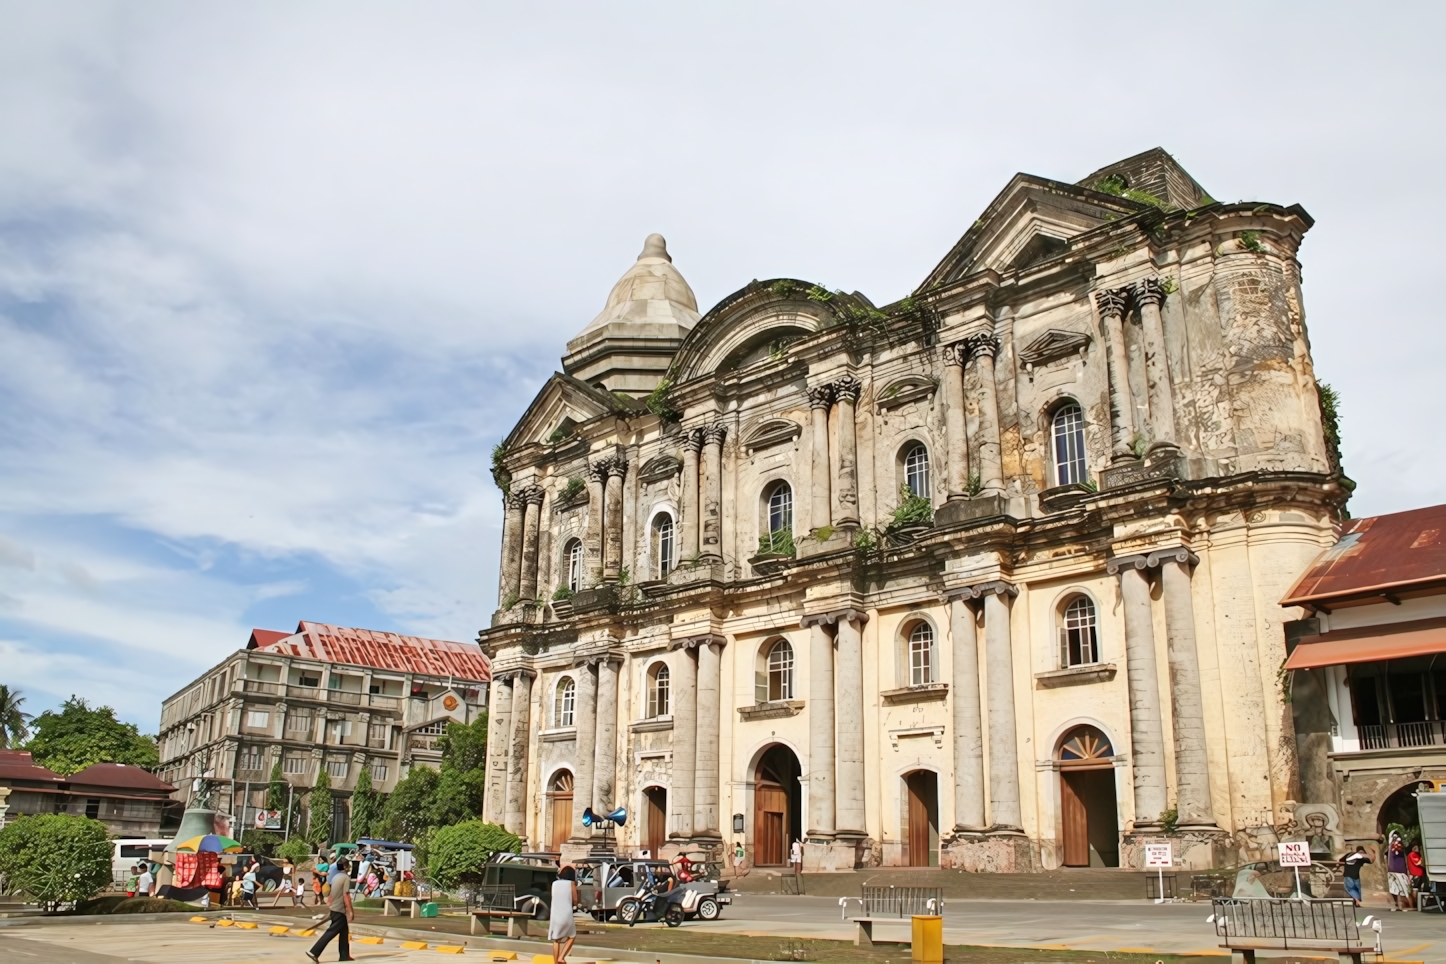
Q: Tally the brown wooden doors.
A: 5